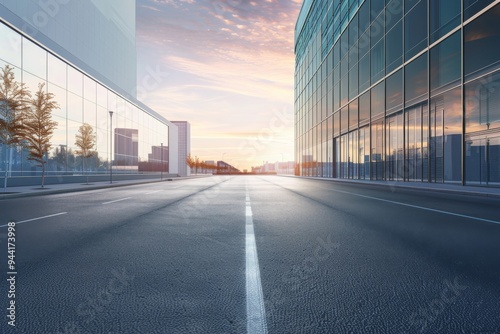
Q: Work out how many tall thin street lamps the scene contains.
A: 2